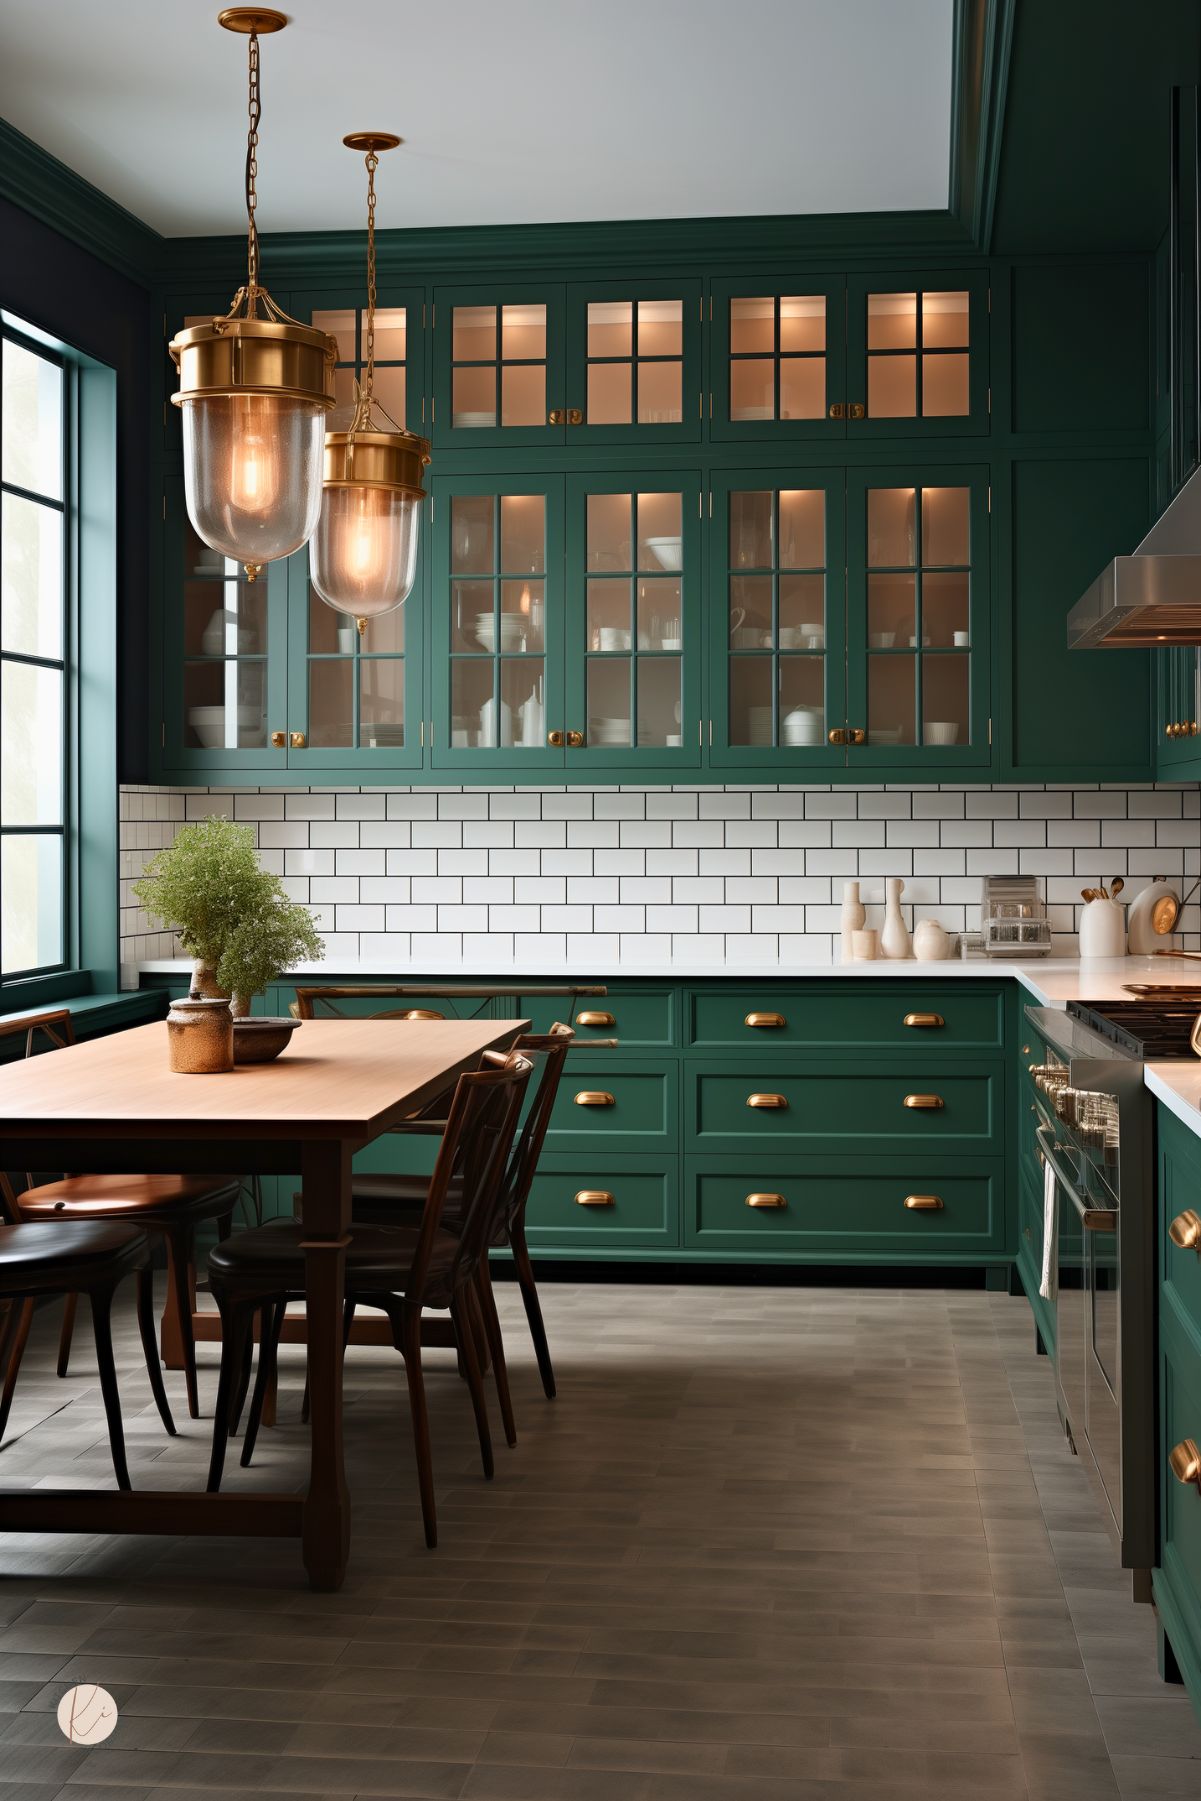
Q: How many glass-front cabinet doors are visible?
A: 12